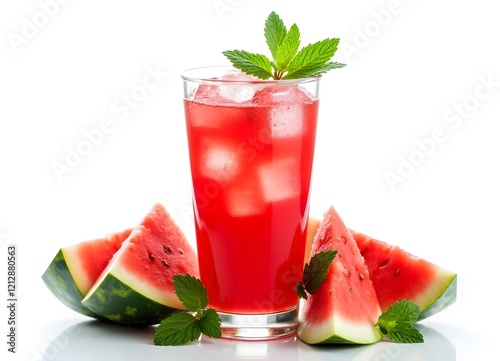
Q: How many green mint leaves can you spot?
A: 12